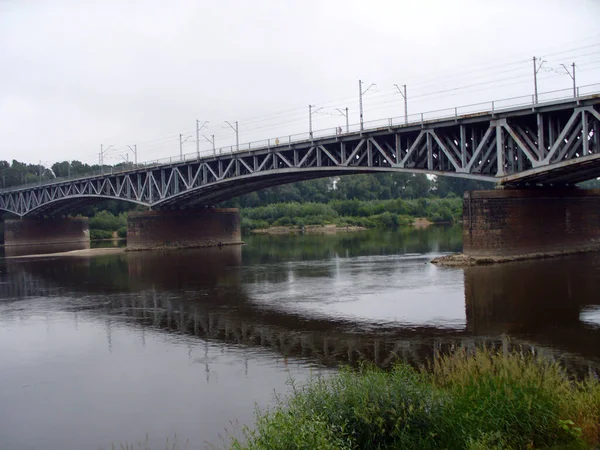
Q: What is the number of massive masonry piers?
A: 3